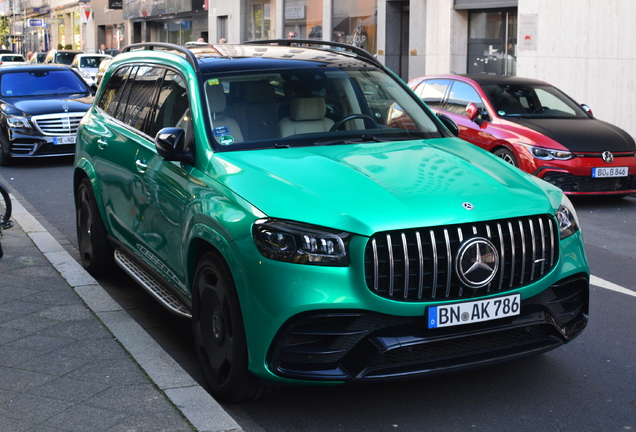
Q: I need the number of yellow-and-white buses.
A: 0